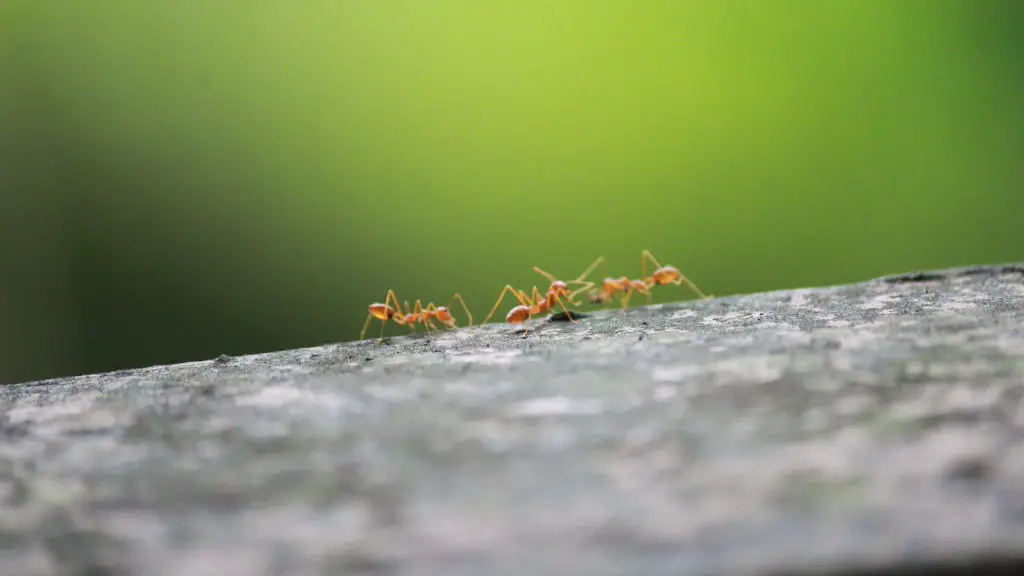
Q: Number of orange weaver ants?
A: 3